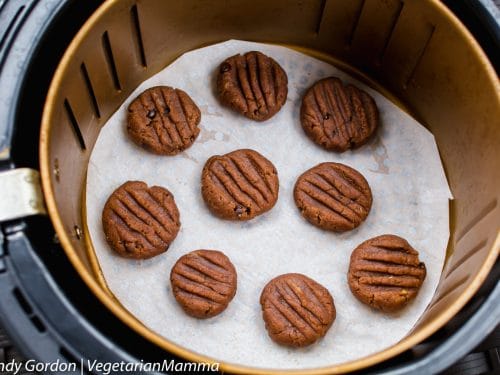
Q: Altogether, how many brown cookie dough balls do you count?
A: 9